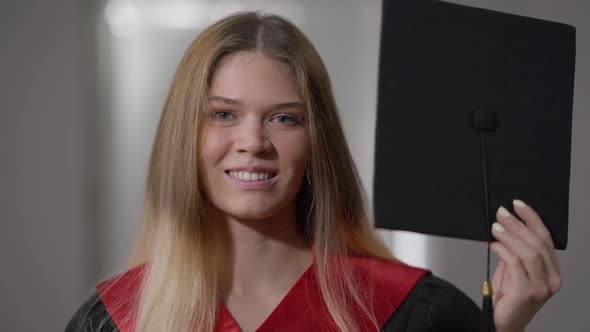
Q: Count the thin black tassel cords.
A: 1